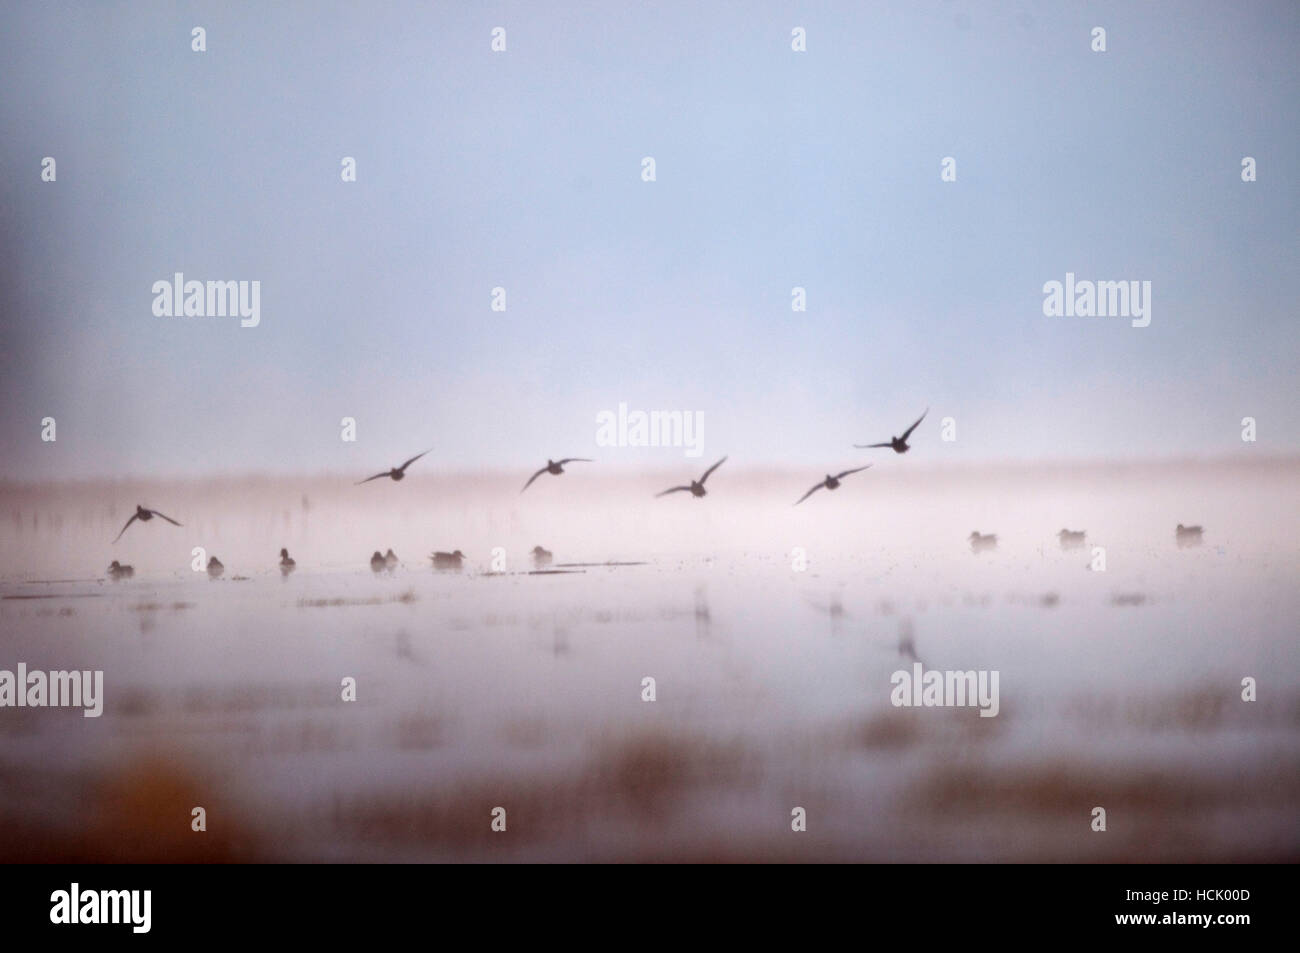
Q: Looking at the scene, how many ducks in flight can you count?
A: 6